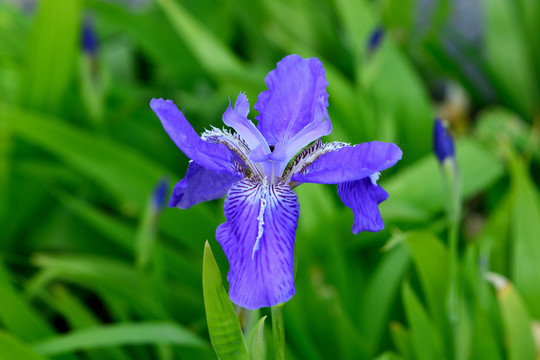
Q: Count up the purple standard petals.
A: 3